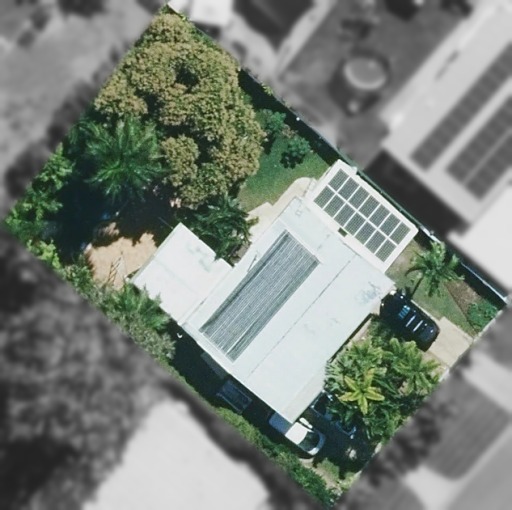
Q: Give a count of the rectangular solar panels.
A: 14